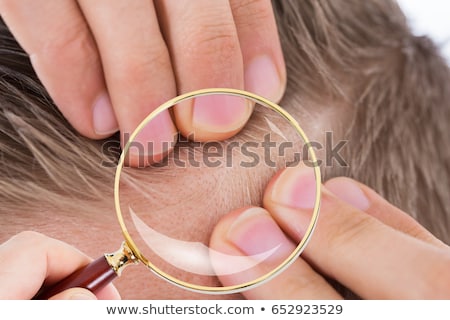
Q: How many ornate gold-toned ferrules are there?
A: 1